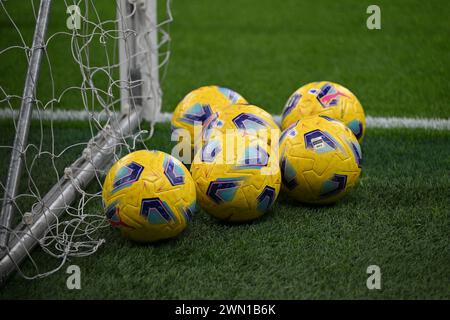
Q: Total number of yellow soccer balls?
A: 6